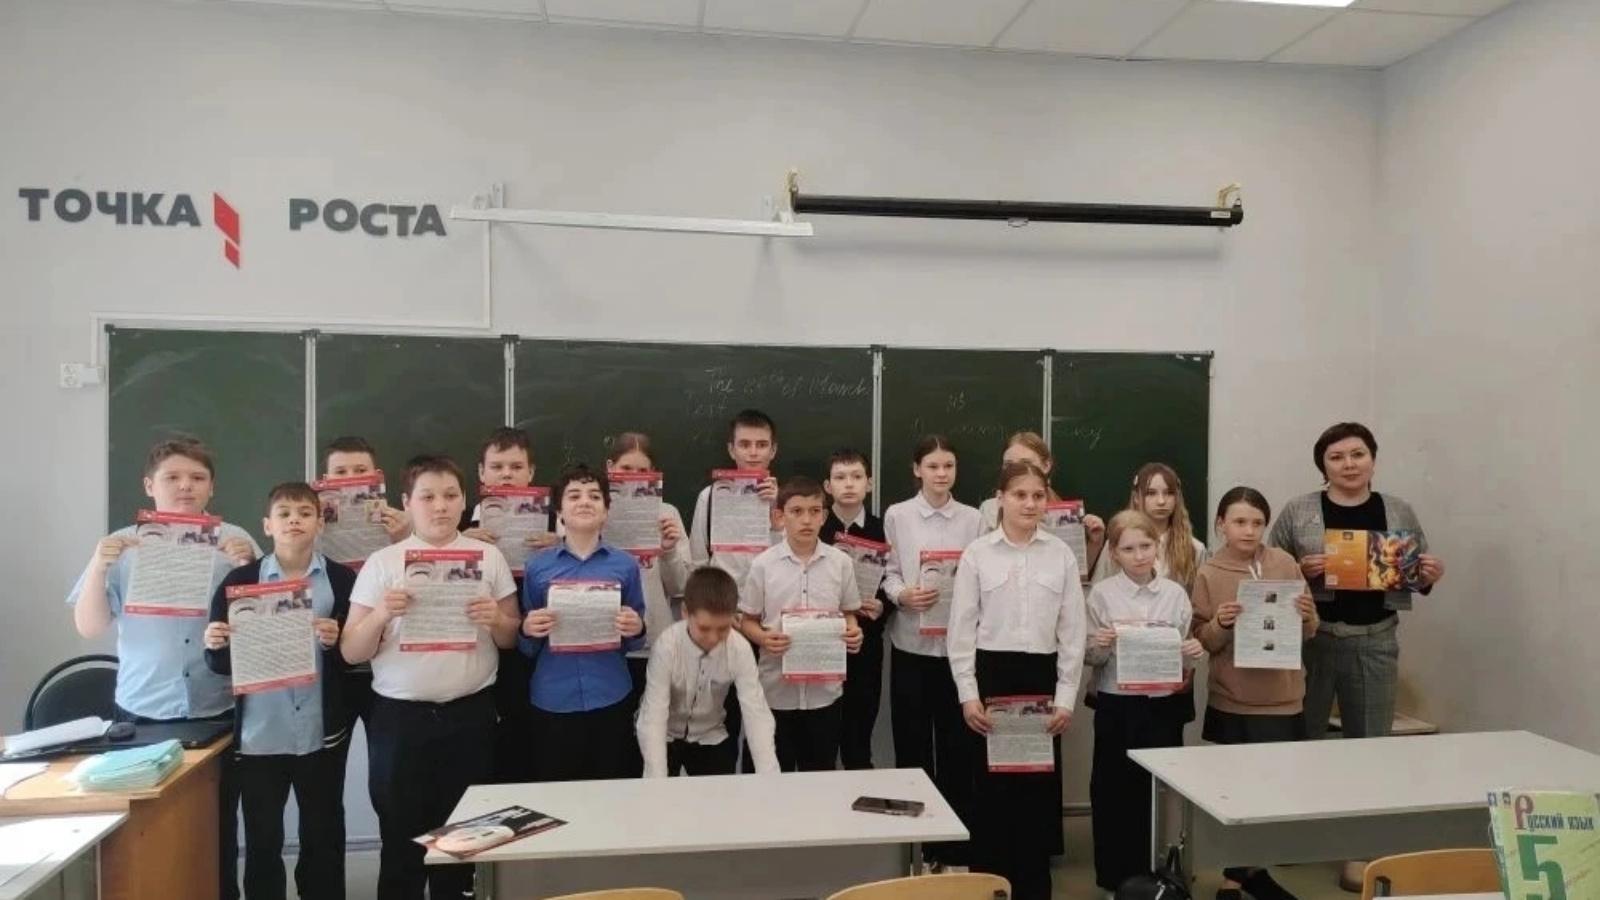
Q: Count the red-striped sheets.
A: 14